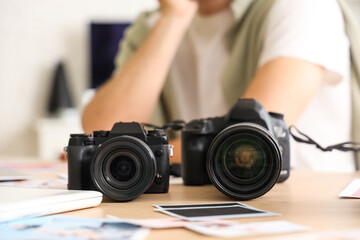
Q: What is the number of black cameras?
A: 2